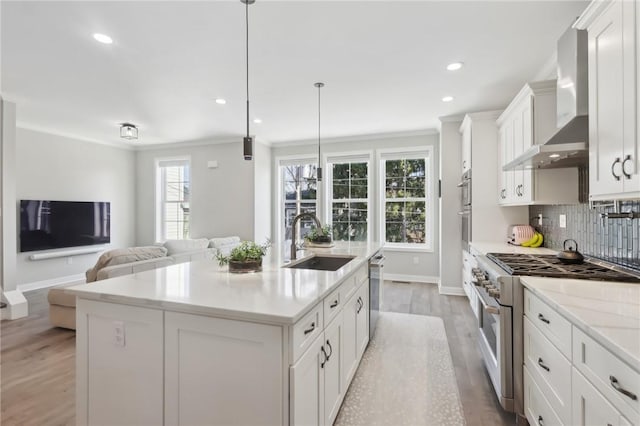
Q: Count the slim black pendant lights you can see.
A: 2